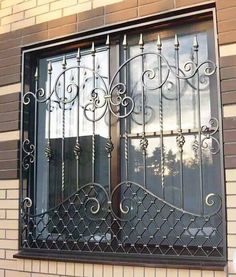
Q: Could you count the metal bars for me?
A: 11